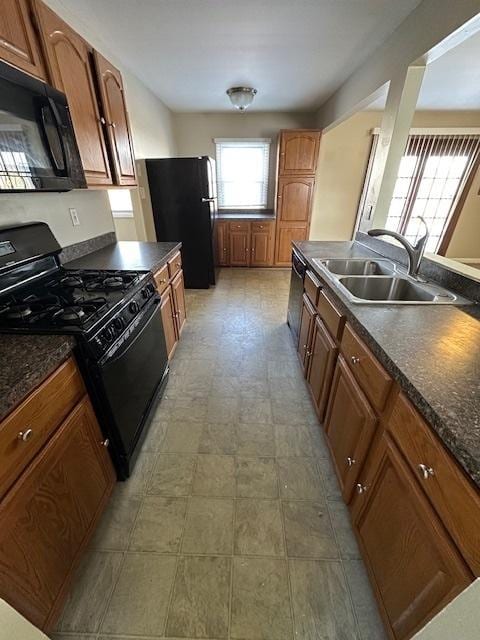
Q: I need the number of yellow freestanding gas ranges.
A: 0